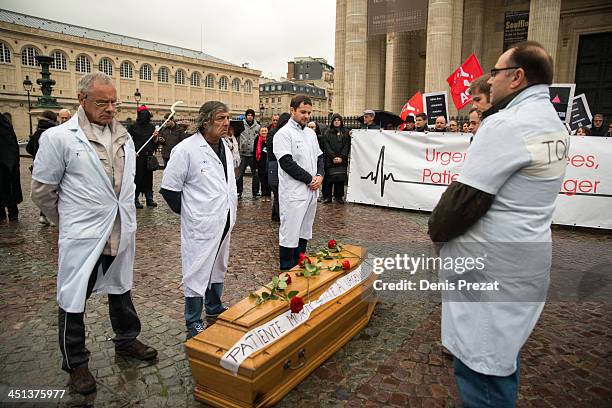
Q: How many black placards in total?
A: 3